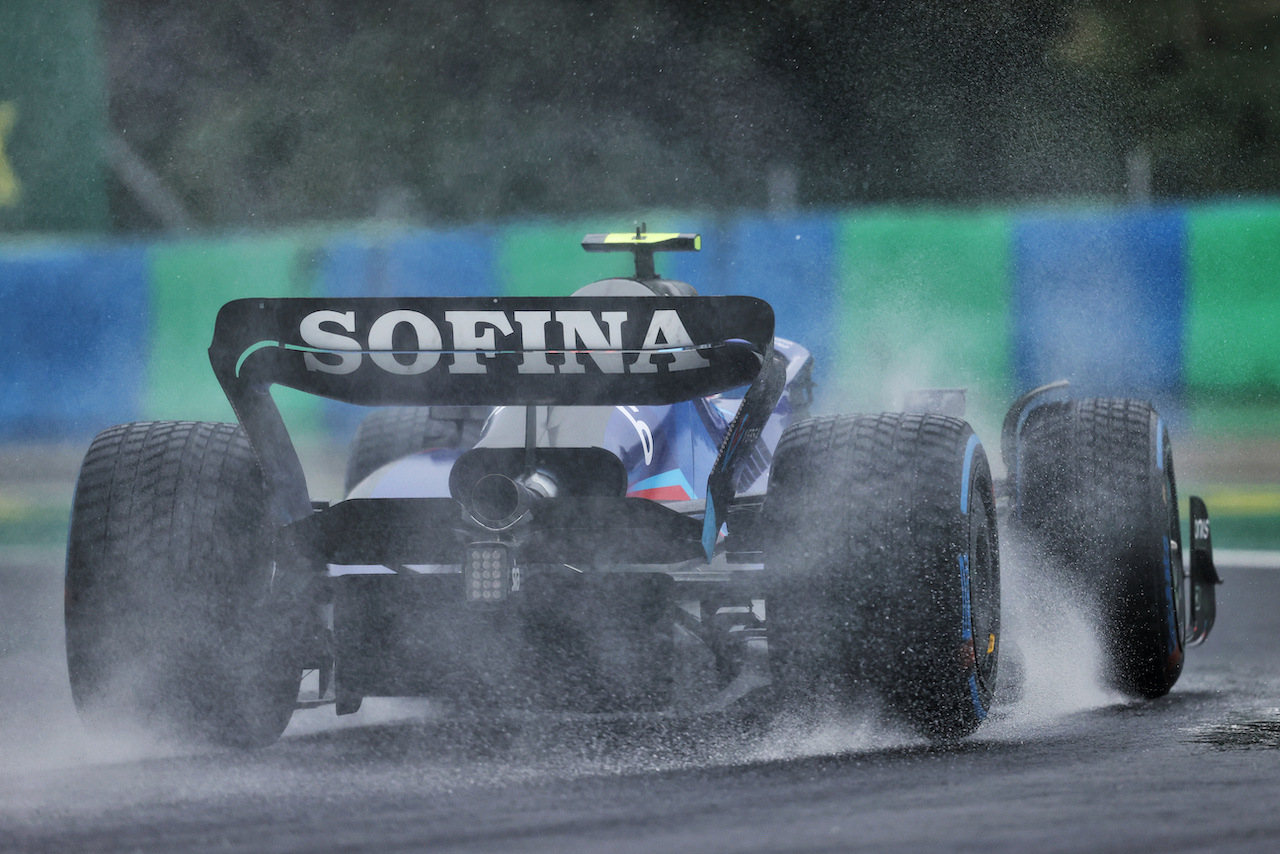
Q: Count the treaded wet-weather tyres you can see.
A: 4